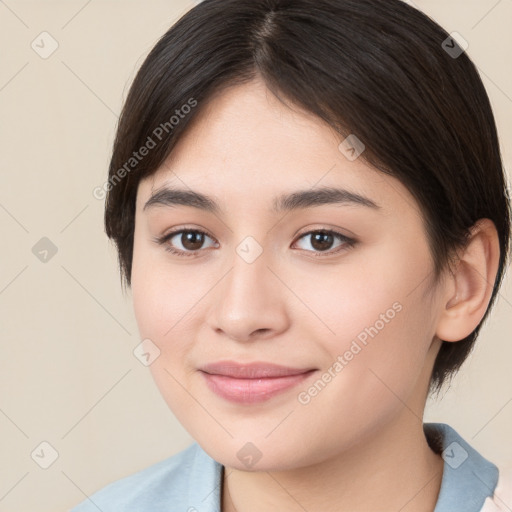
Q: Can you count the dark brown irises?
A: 2